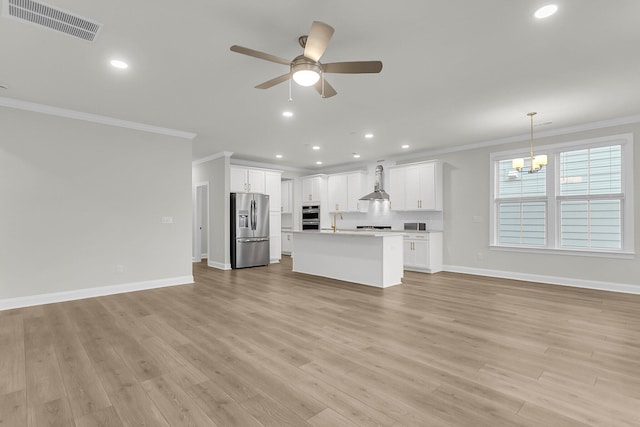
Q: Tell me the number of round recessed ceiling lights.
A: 9